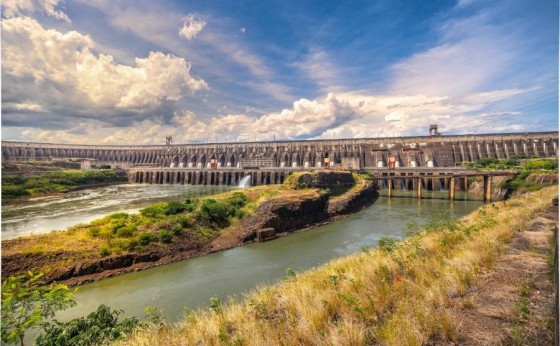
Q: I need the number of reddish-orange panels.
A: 3